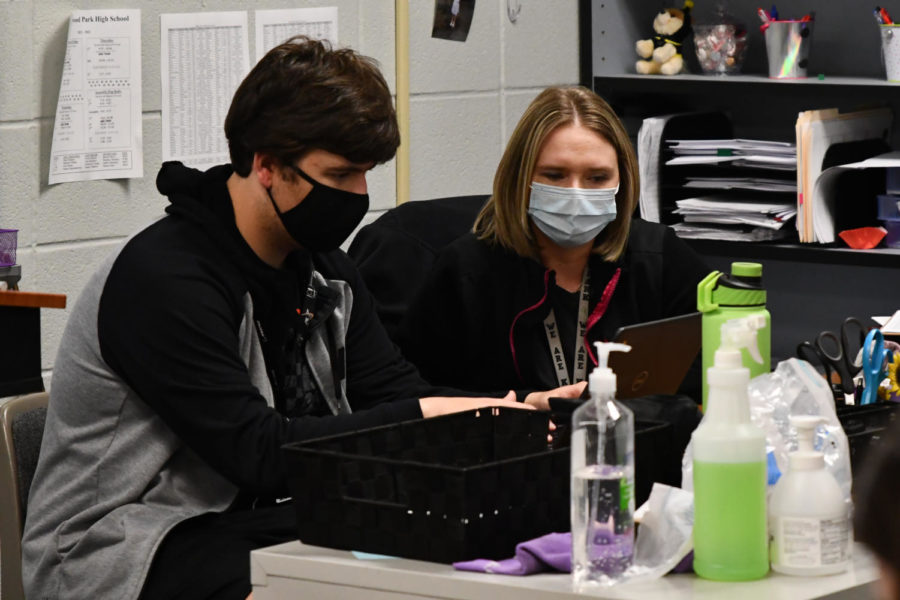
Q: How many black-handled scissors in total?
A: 2